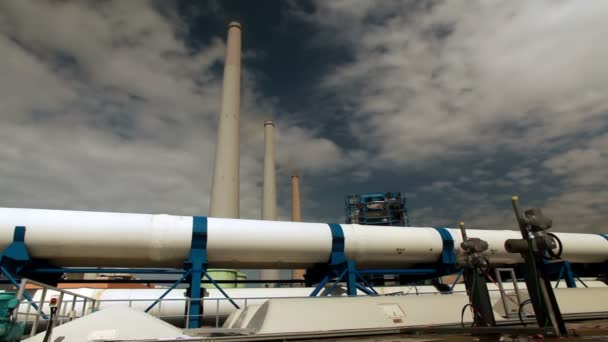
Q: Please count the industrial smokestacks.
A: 3